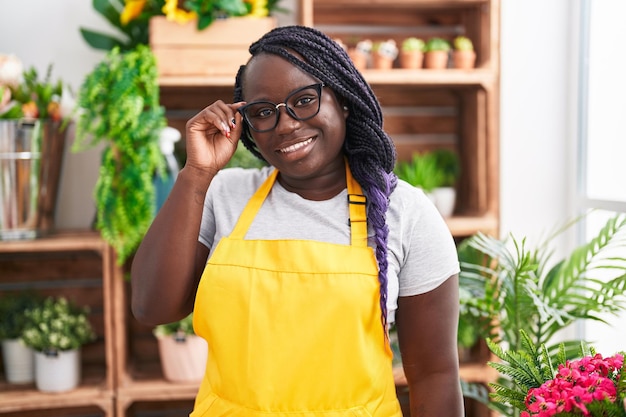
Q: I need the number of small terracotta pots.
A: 5